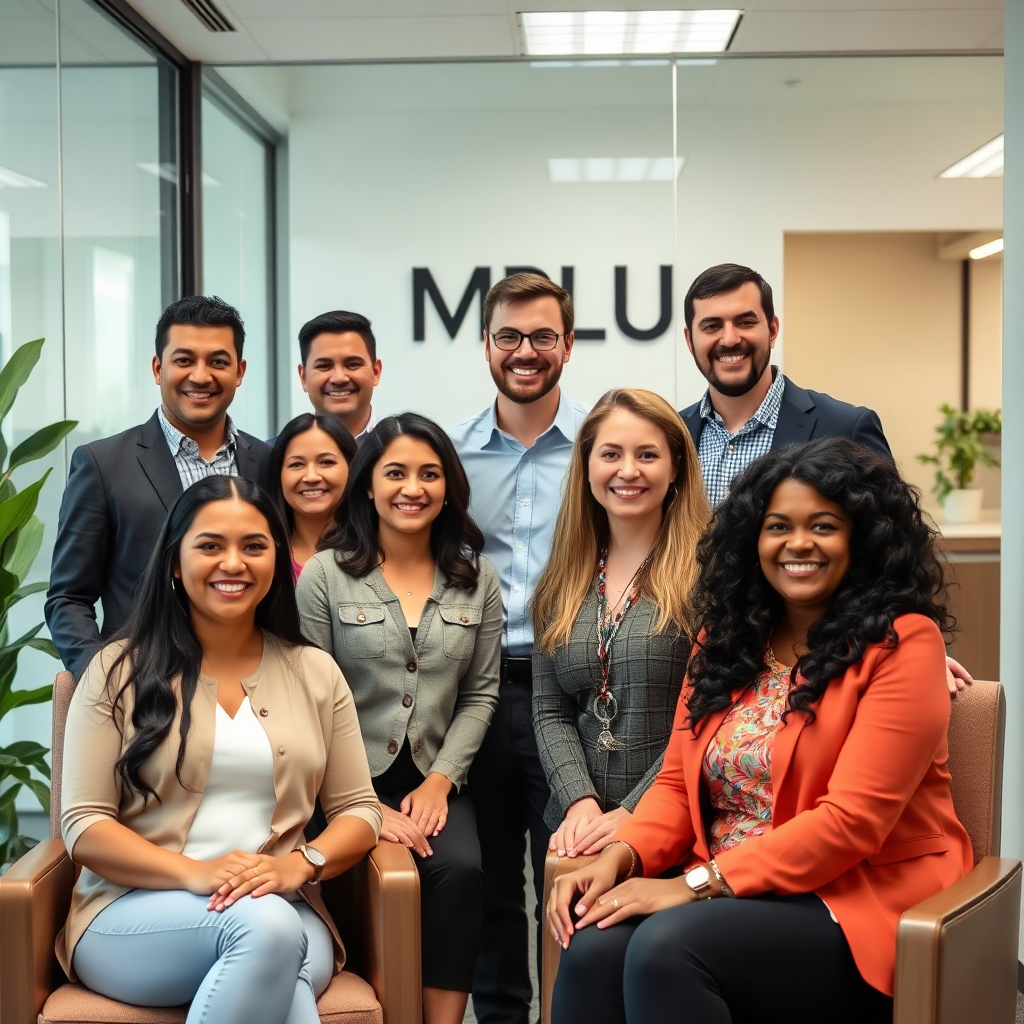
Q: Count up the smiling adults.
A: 9